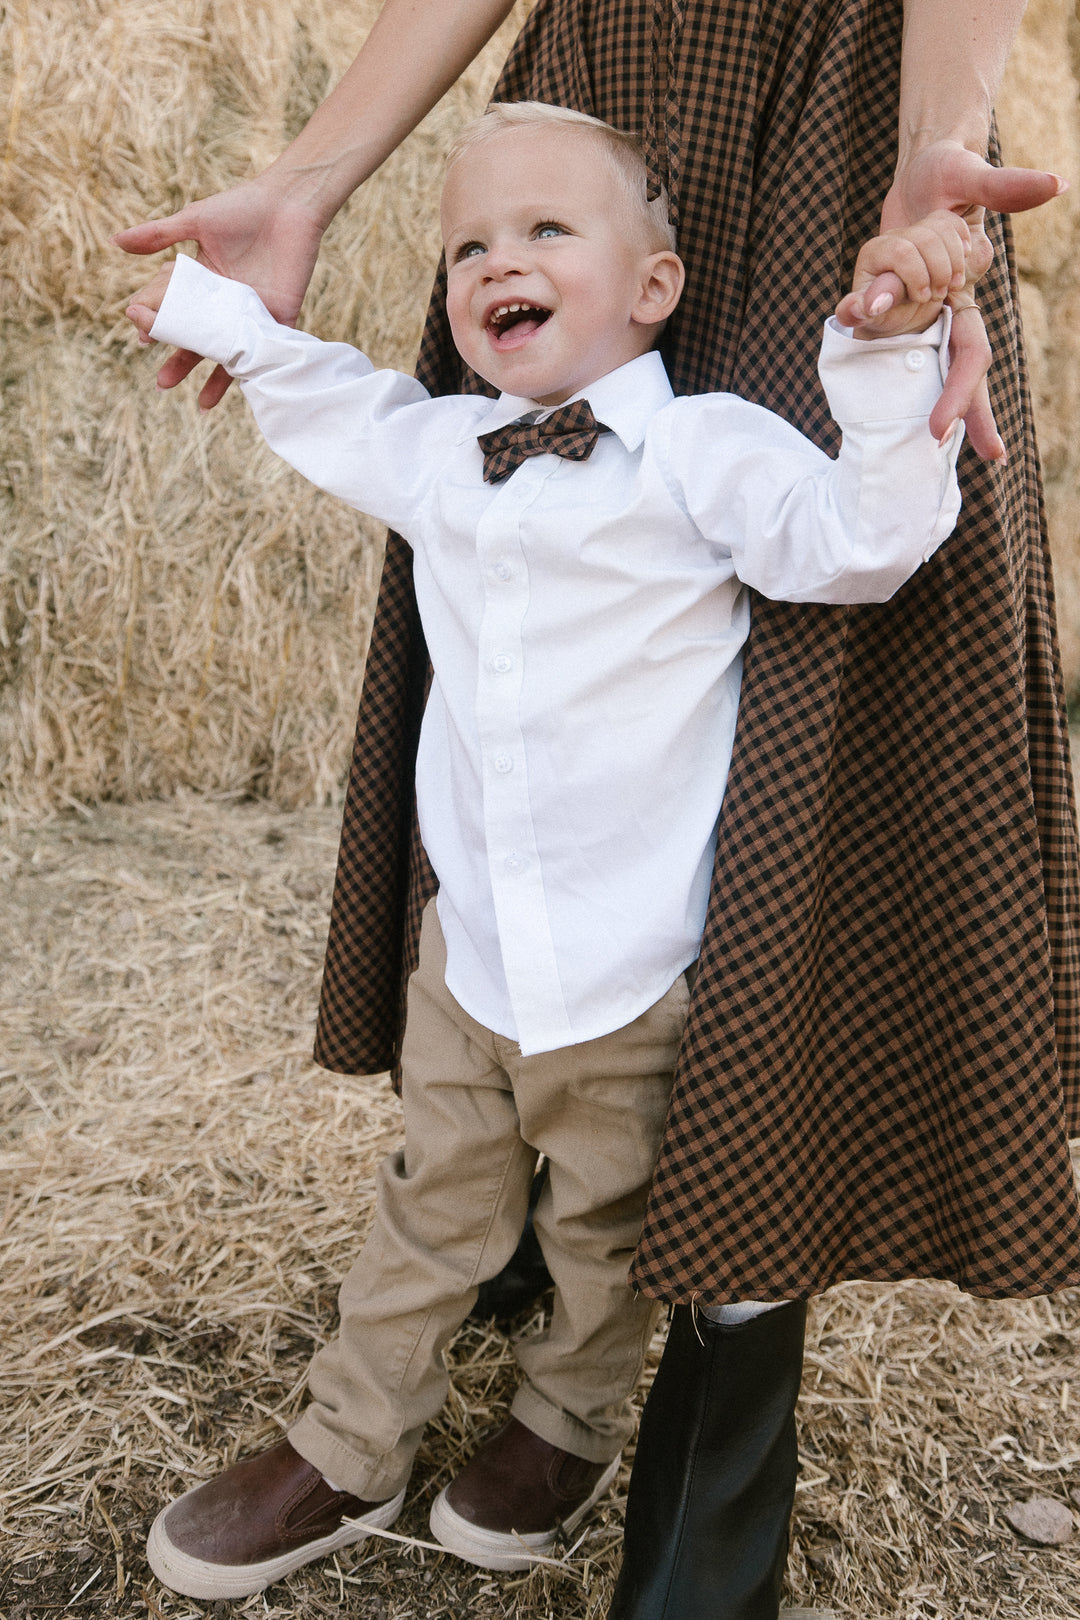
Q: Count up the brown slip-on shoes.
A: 2